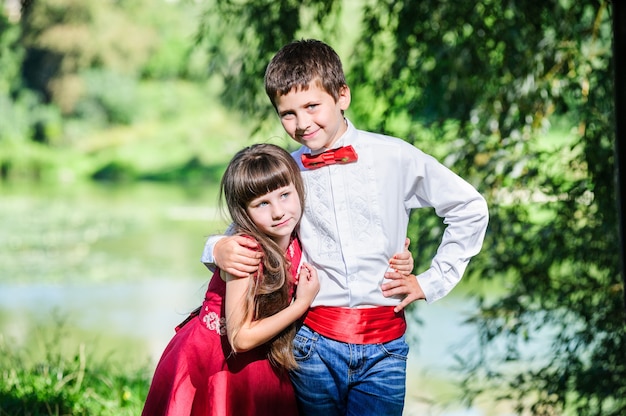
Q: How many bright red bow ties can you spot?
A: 1